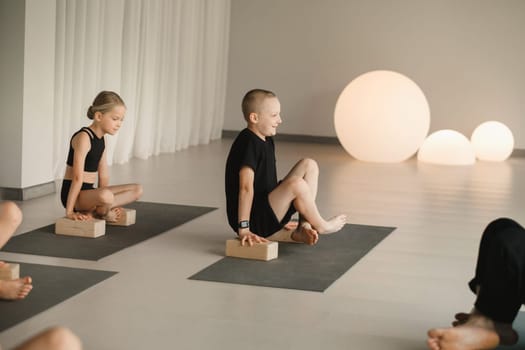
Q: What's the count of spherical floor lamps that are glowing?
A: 3